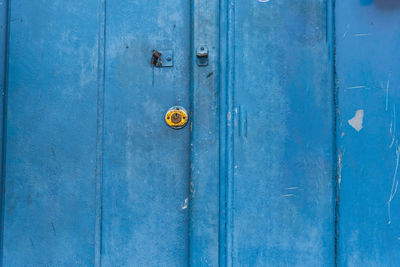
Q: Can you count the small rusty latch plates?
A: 2